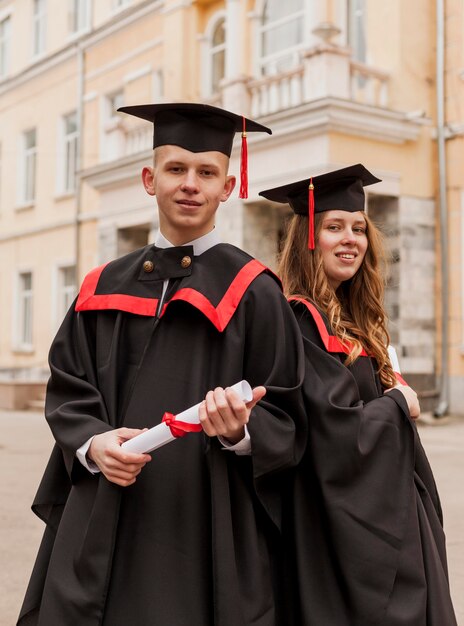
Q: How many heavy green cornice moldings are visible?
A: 0